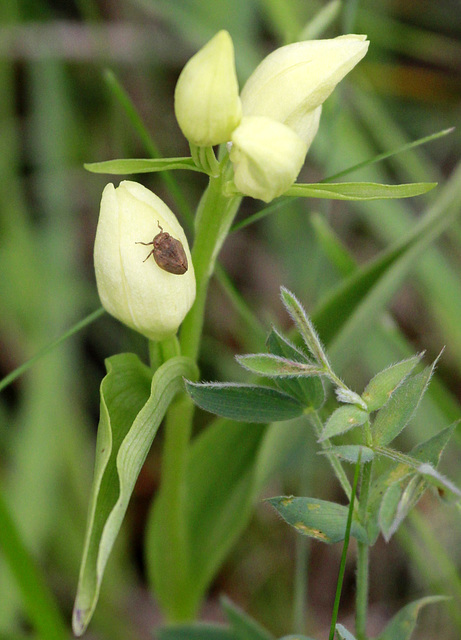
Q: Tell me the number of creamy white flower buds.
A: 4